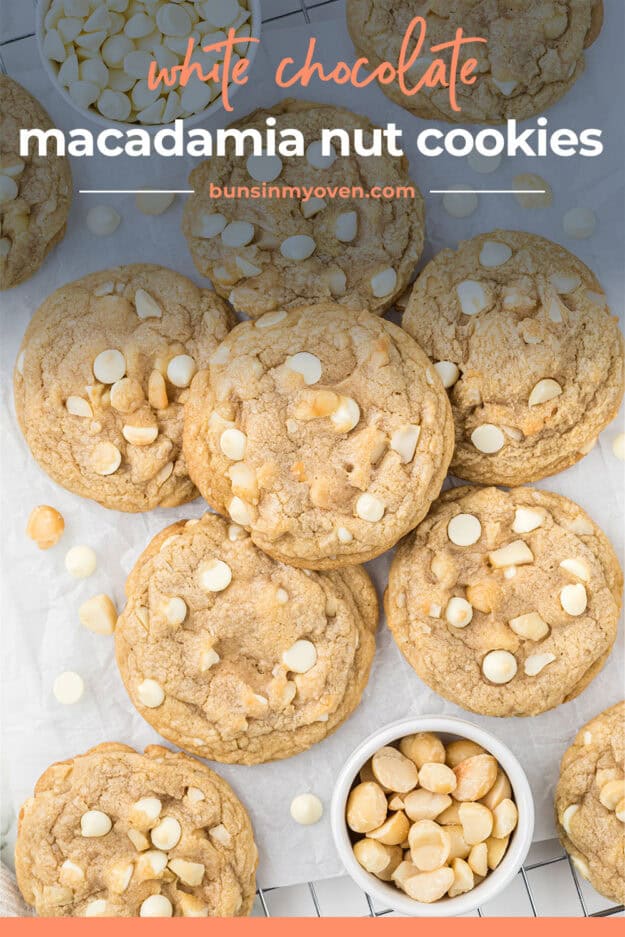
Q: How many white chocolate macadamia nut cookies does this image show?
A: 10